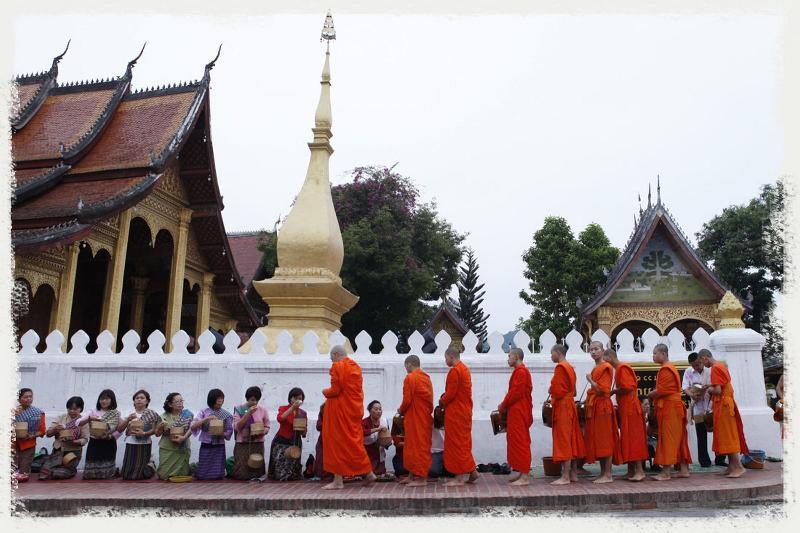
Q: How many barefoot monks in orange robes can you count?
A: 9